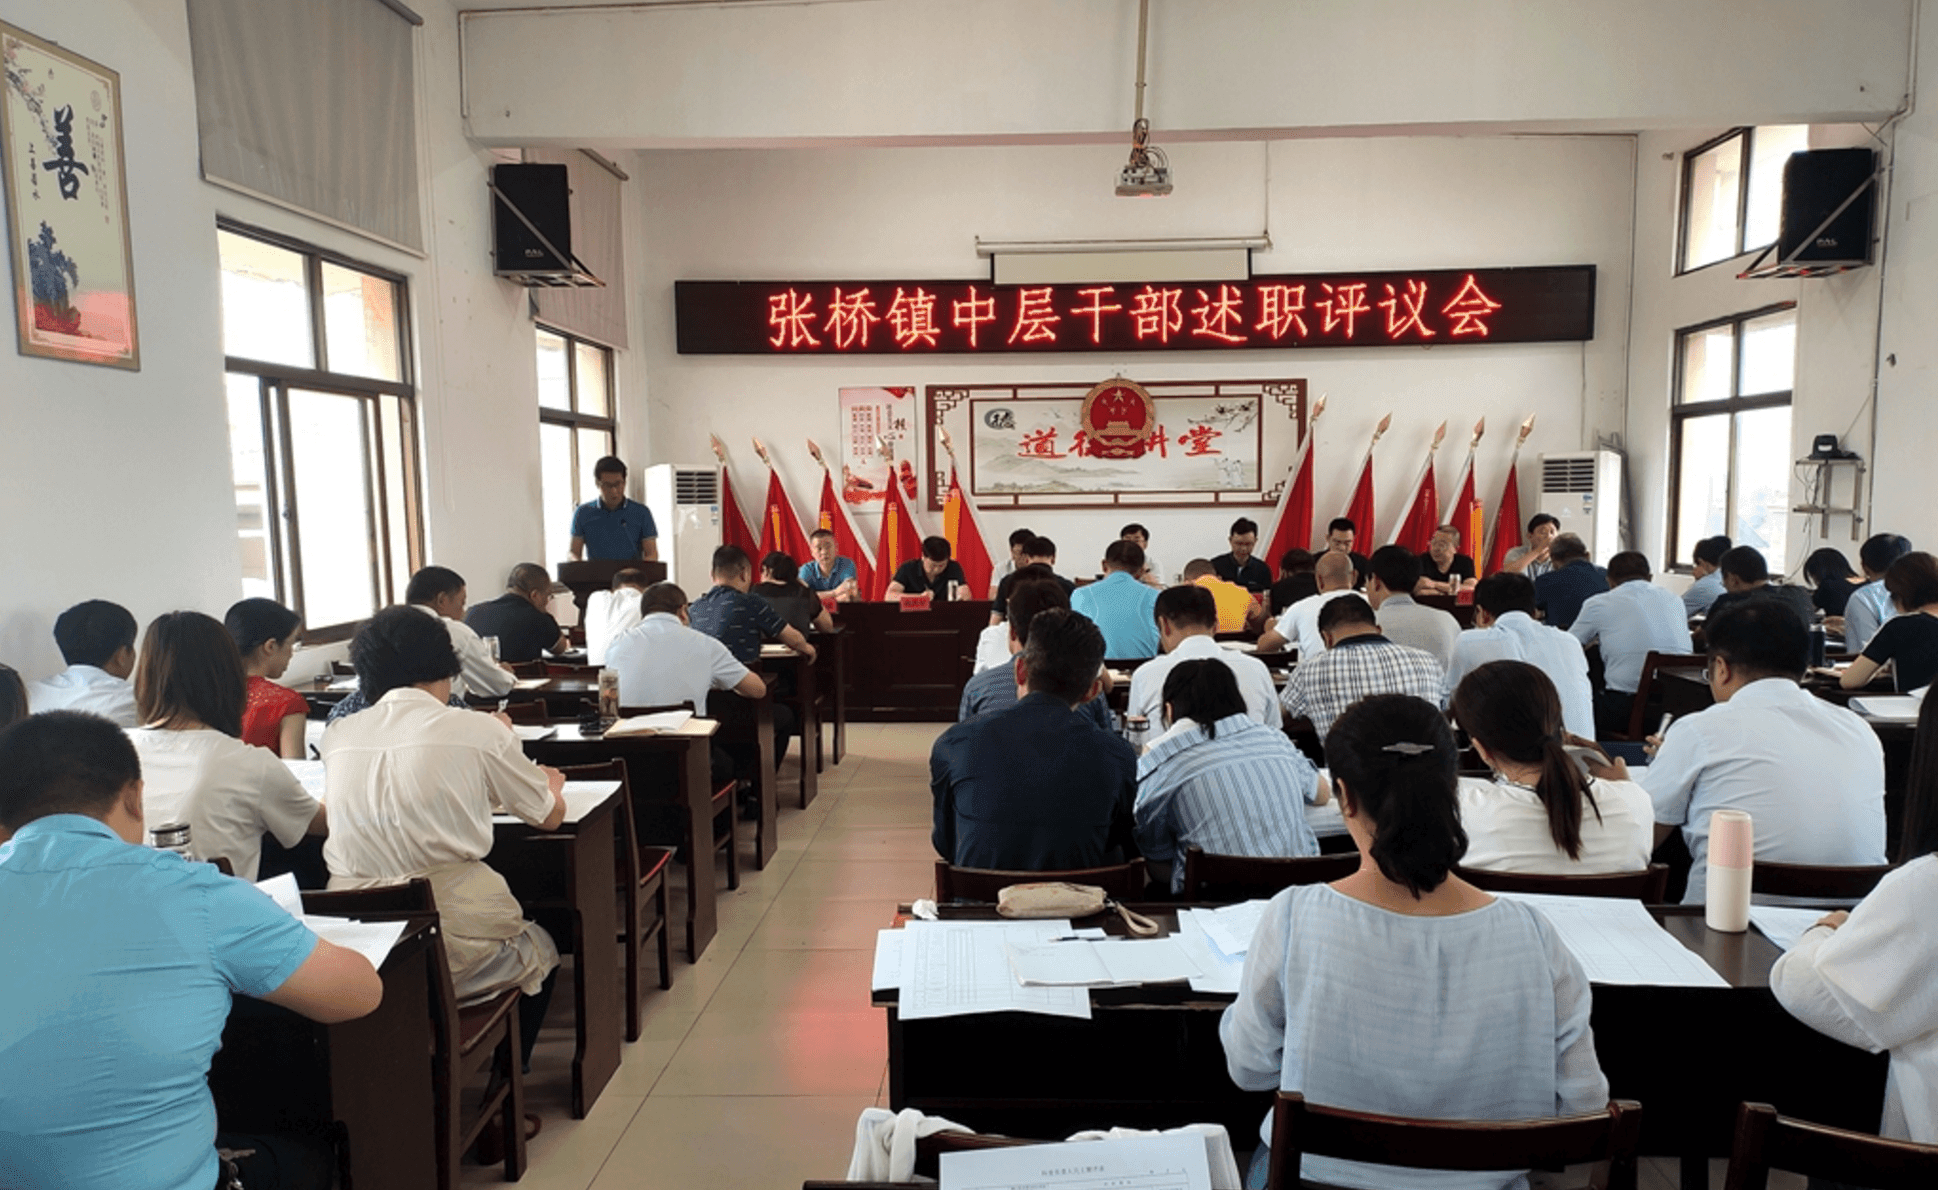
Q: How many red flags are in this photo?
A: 10